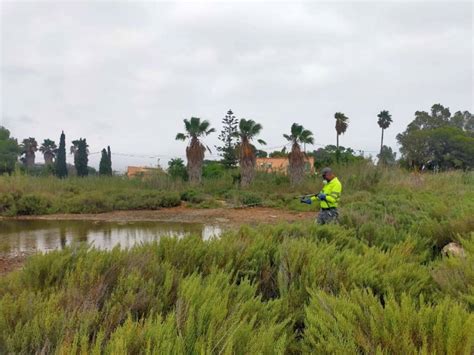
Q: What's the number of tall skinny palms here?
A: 2